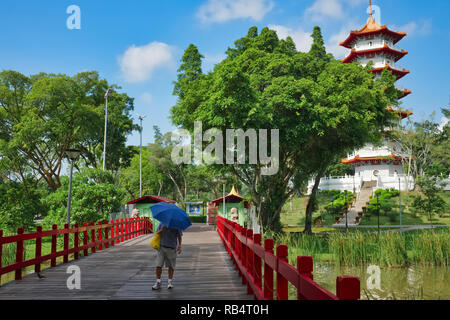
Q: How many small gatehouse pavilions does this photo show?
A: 2